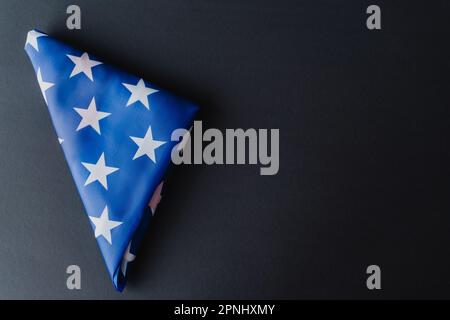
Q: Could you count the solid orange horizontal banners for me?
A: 0